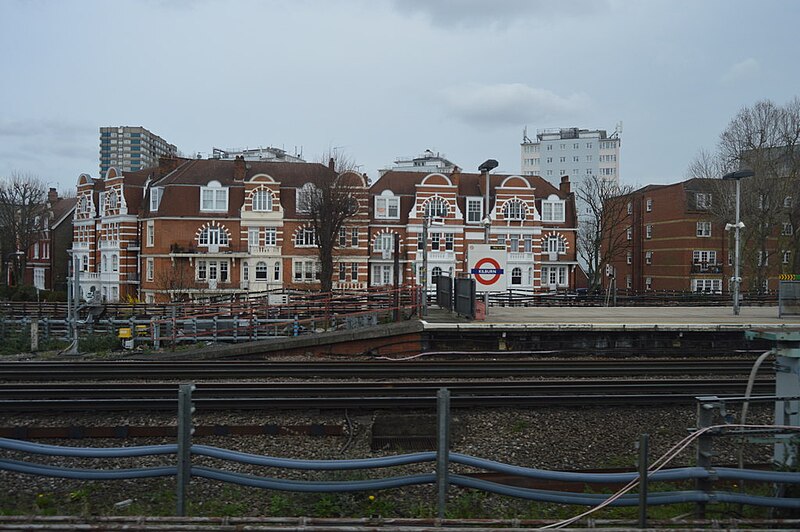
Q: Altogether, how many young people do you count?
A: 0